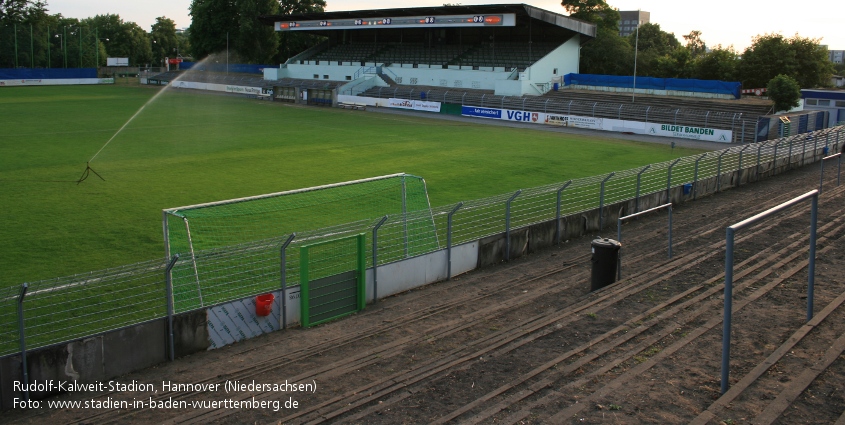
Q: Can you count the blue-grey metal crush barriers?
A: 3